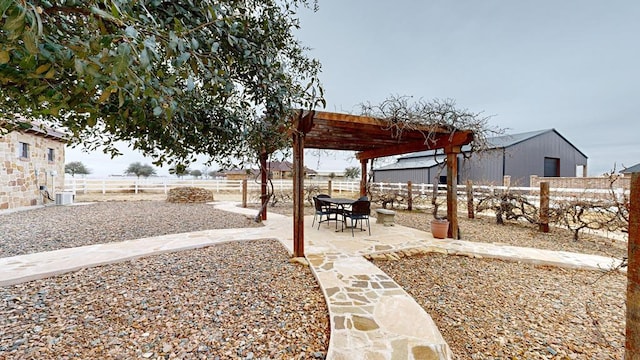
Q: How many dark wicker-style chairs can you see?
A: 4